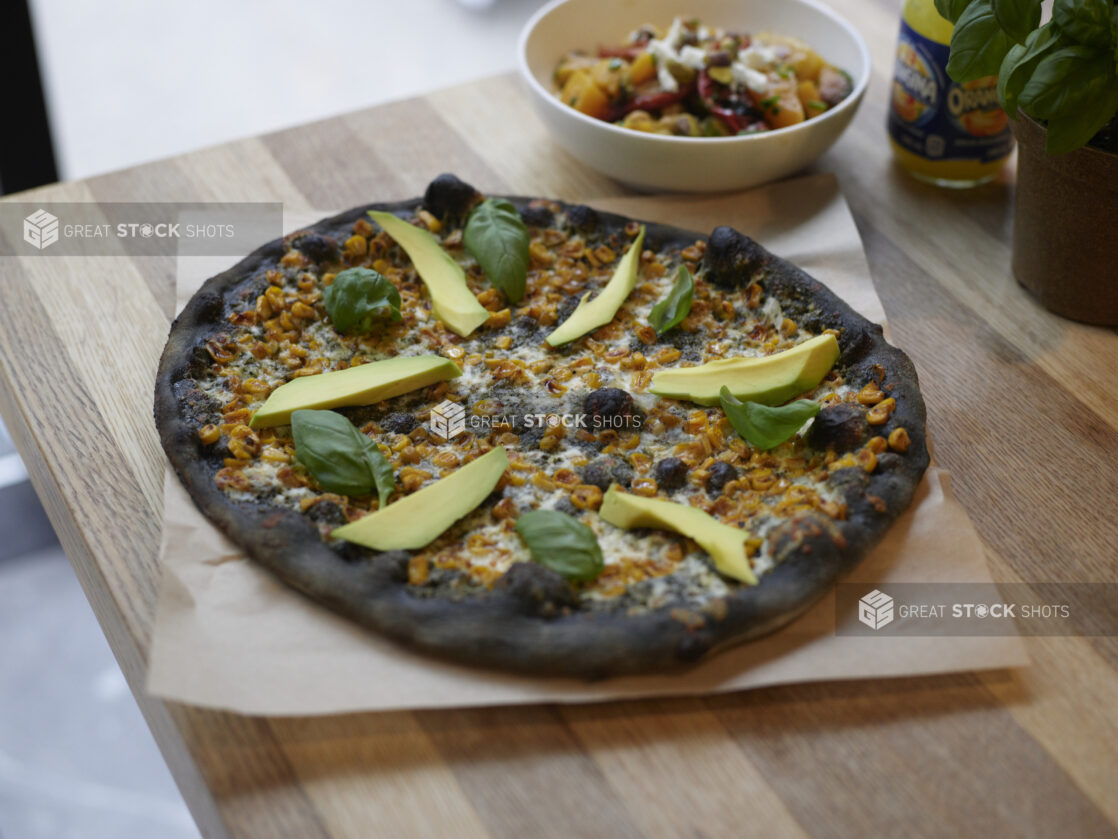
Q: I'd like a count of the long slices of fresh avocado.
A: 6